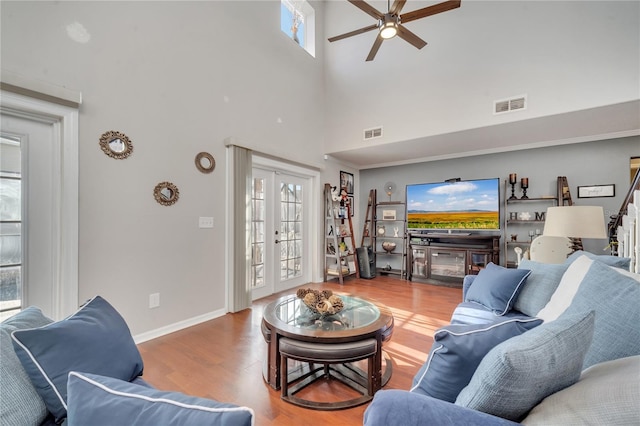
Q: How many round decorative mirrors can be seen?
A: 3